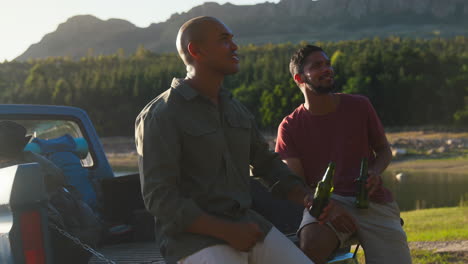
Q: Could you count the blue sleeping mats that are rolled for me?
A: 1